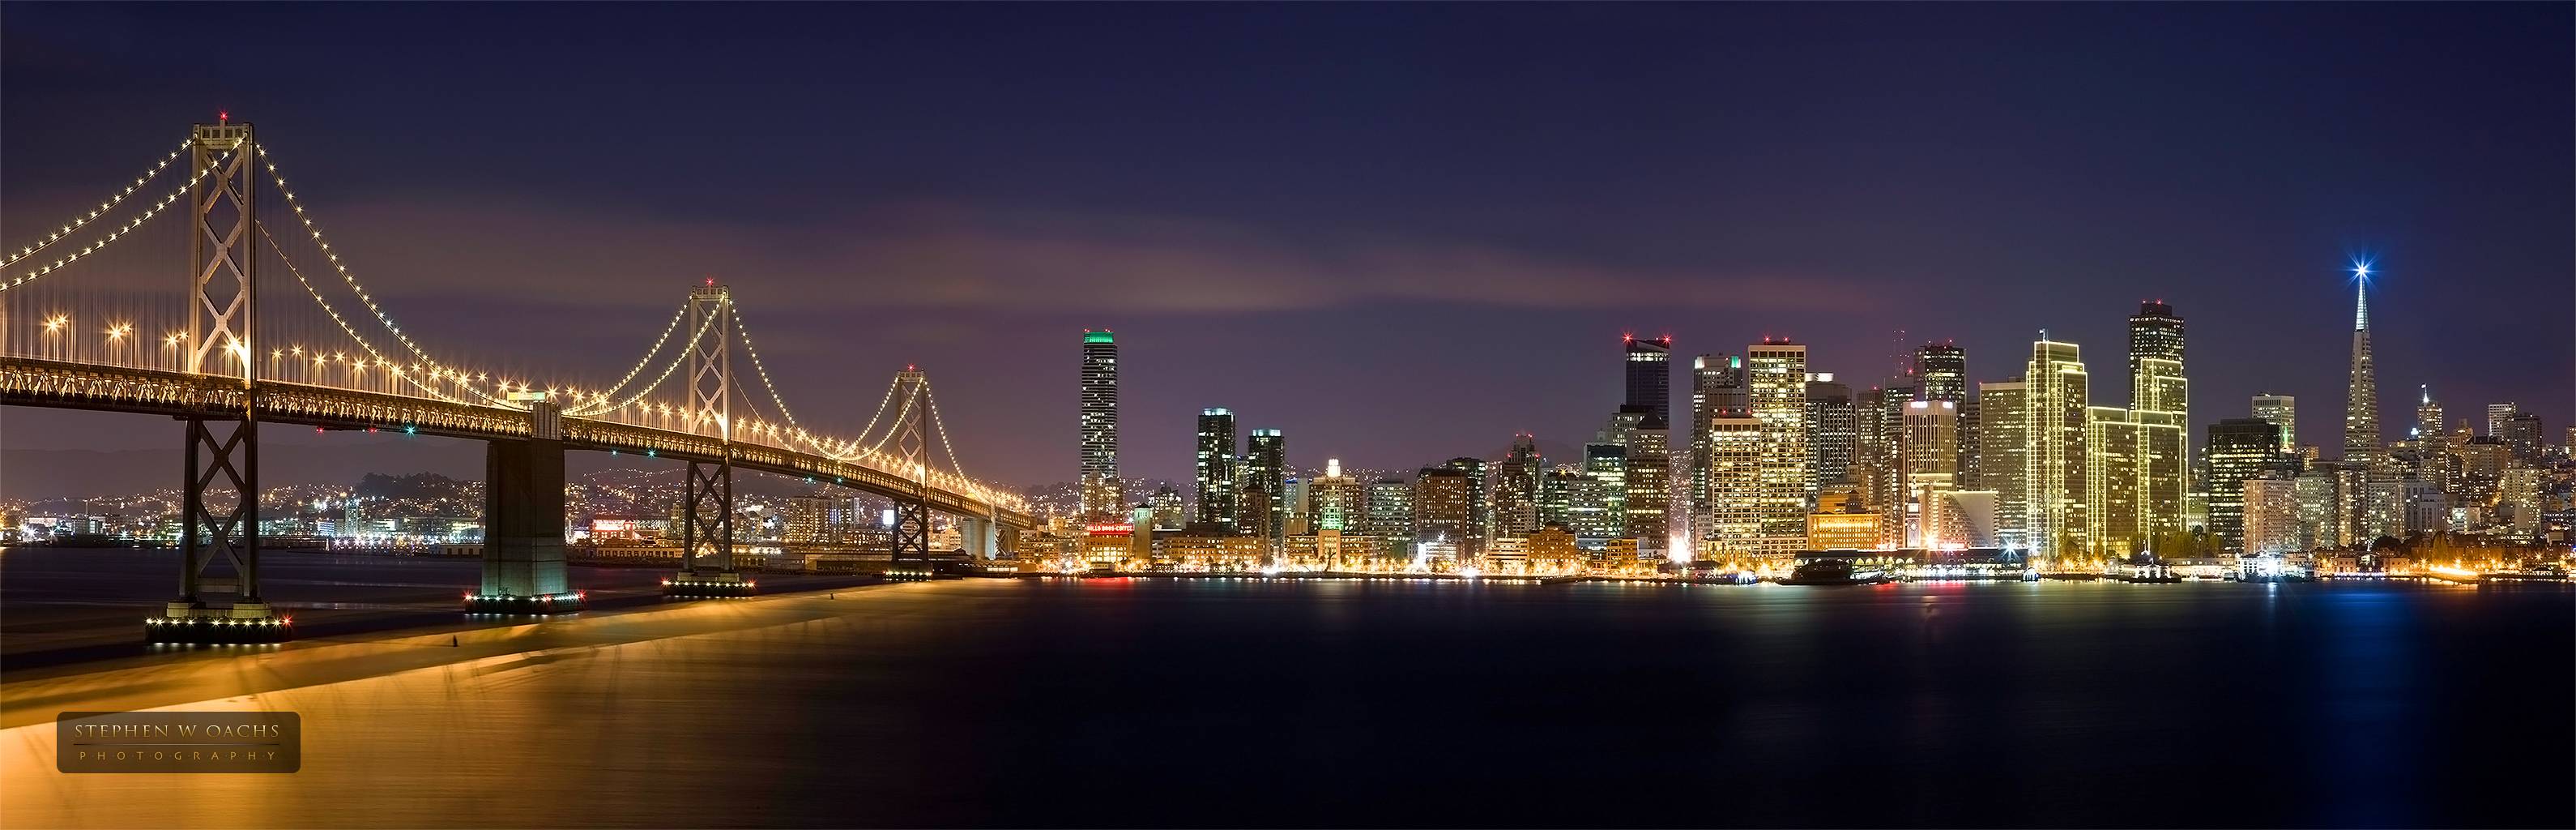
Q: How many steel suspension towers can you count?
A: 3